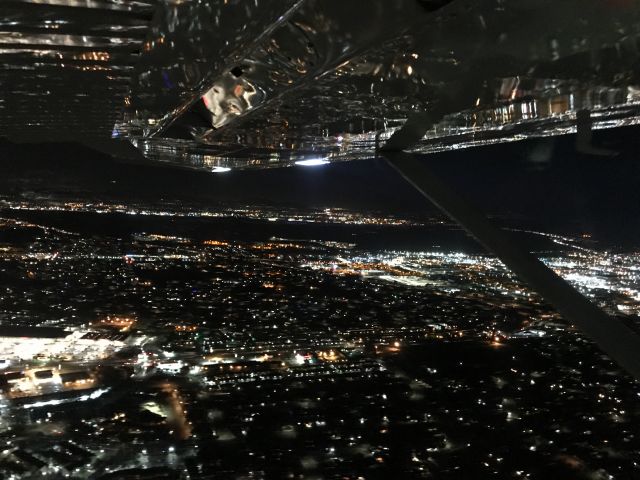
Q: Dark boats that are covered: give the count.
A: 0